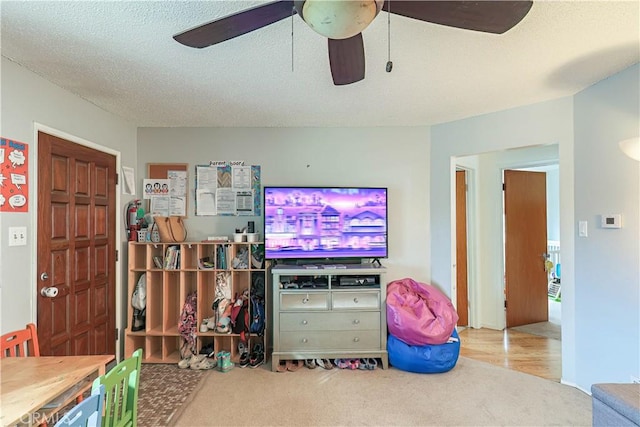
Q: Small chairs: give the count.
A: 3